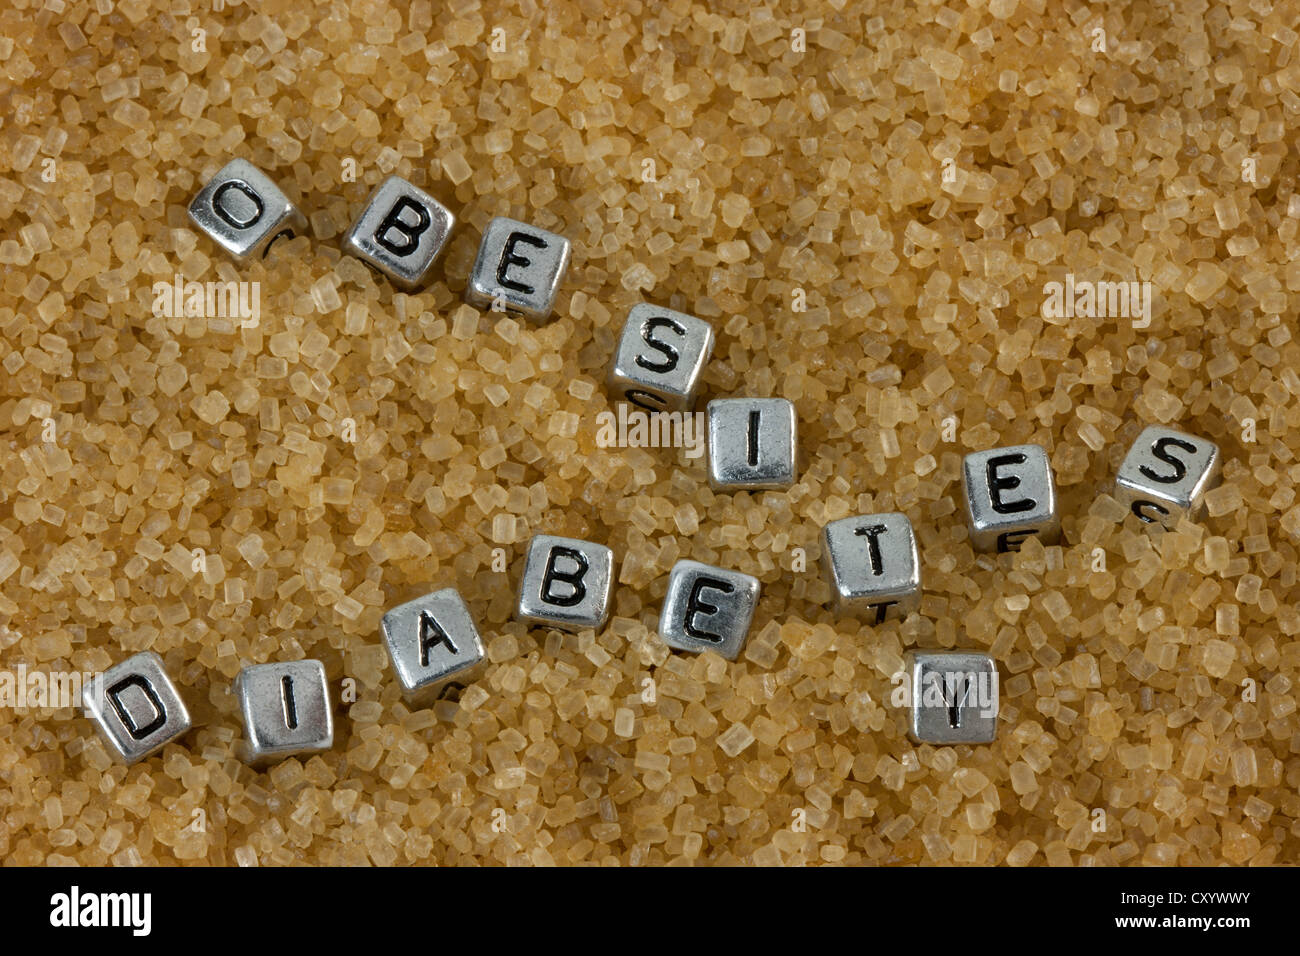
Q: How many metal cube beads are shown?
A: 14